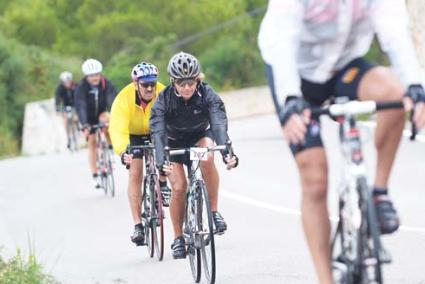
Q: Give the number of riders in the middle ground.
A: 2